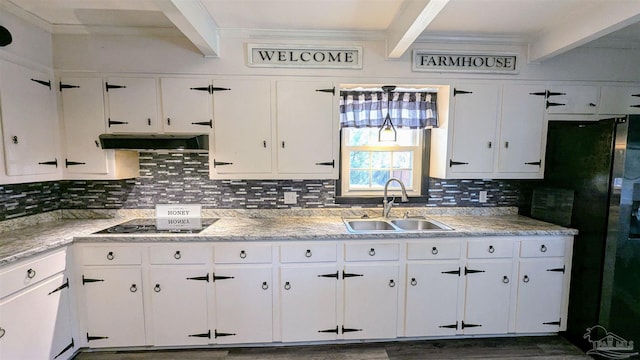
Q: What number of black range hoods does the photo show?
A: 1